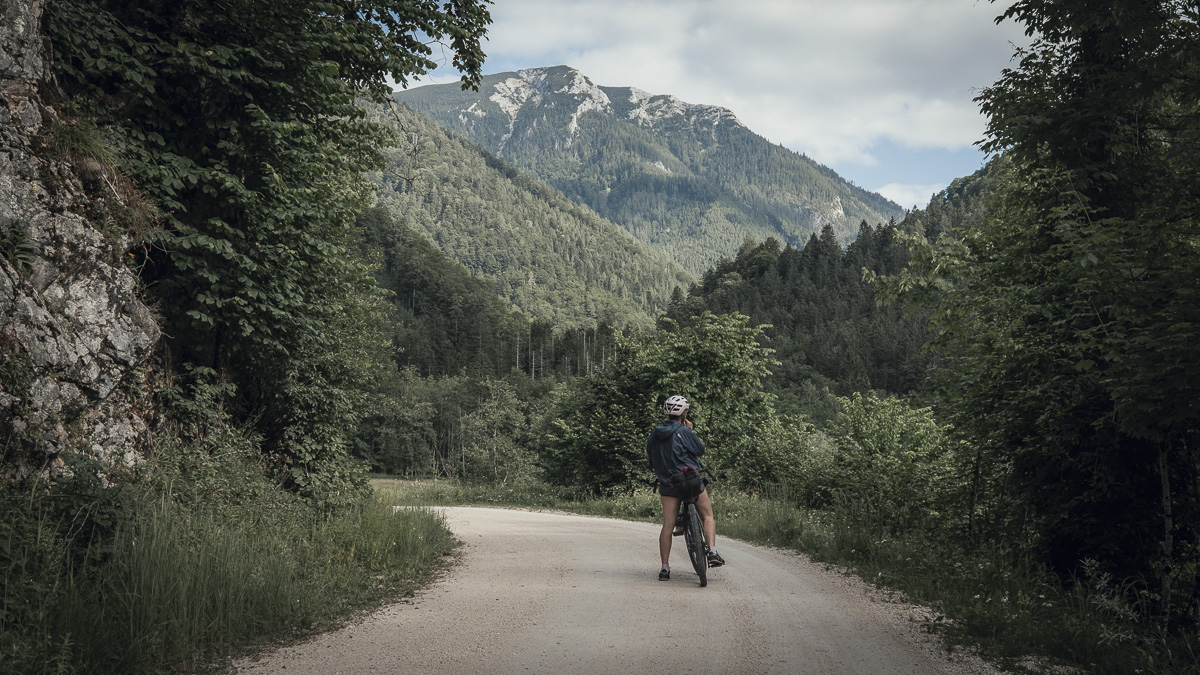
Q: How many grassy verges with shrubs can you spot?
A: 2